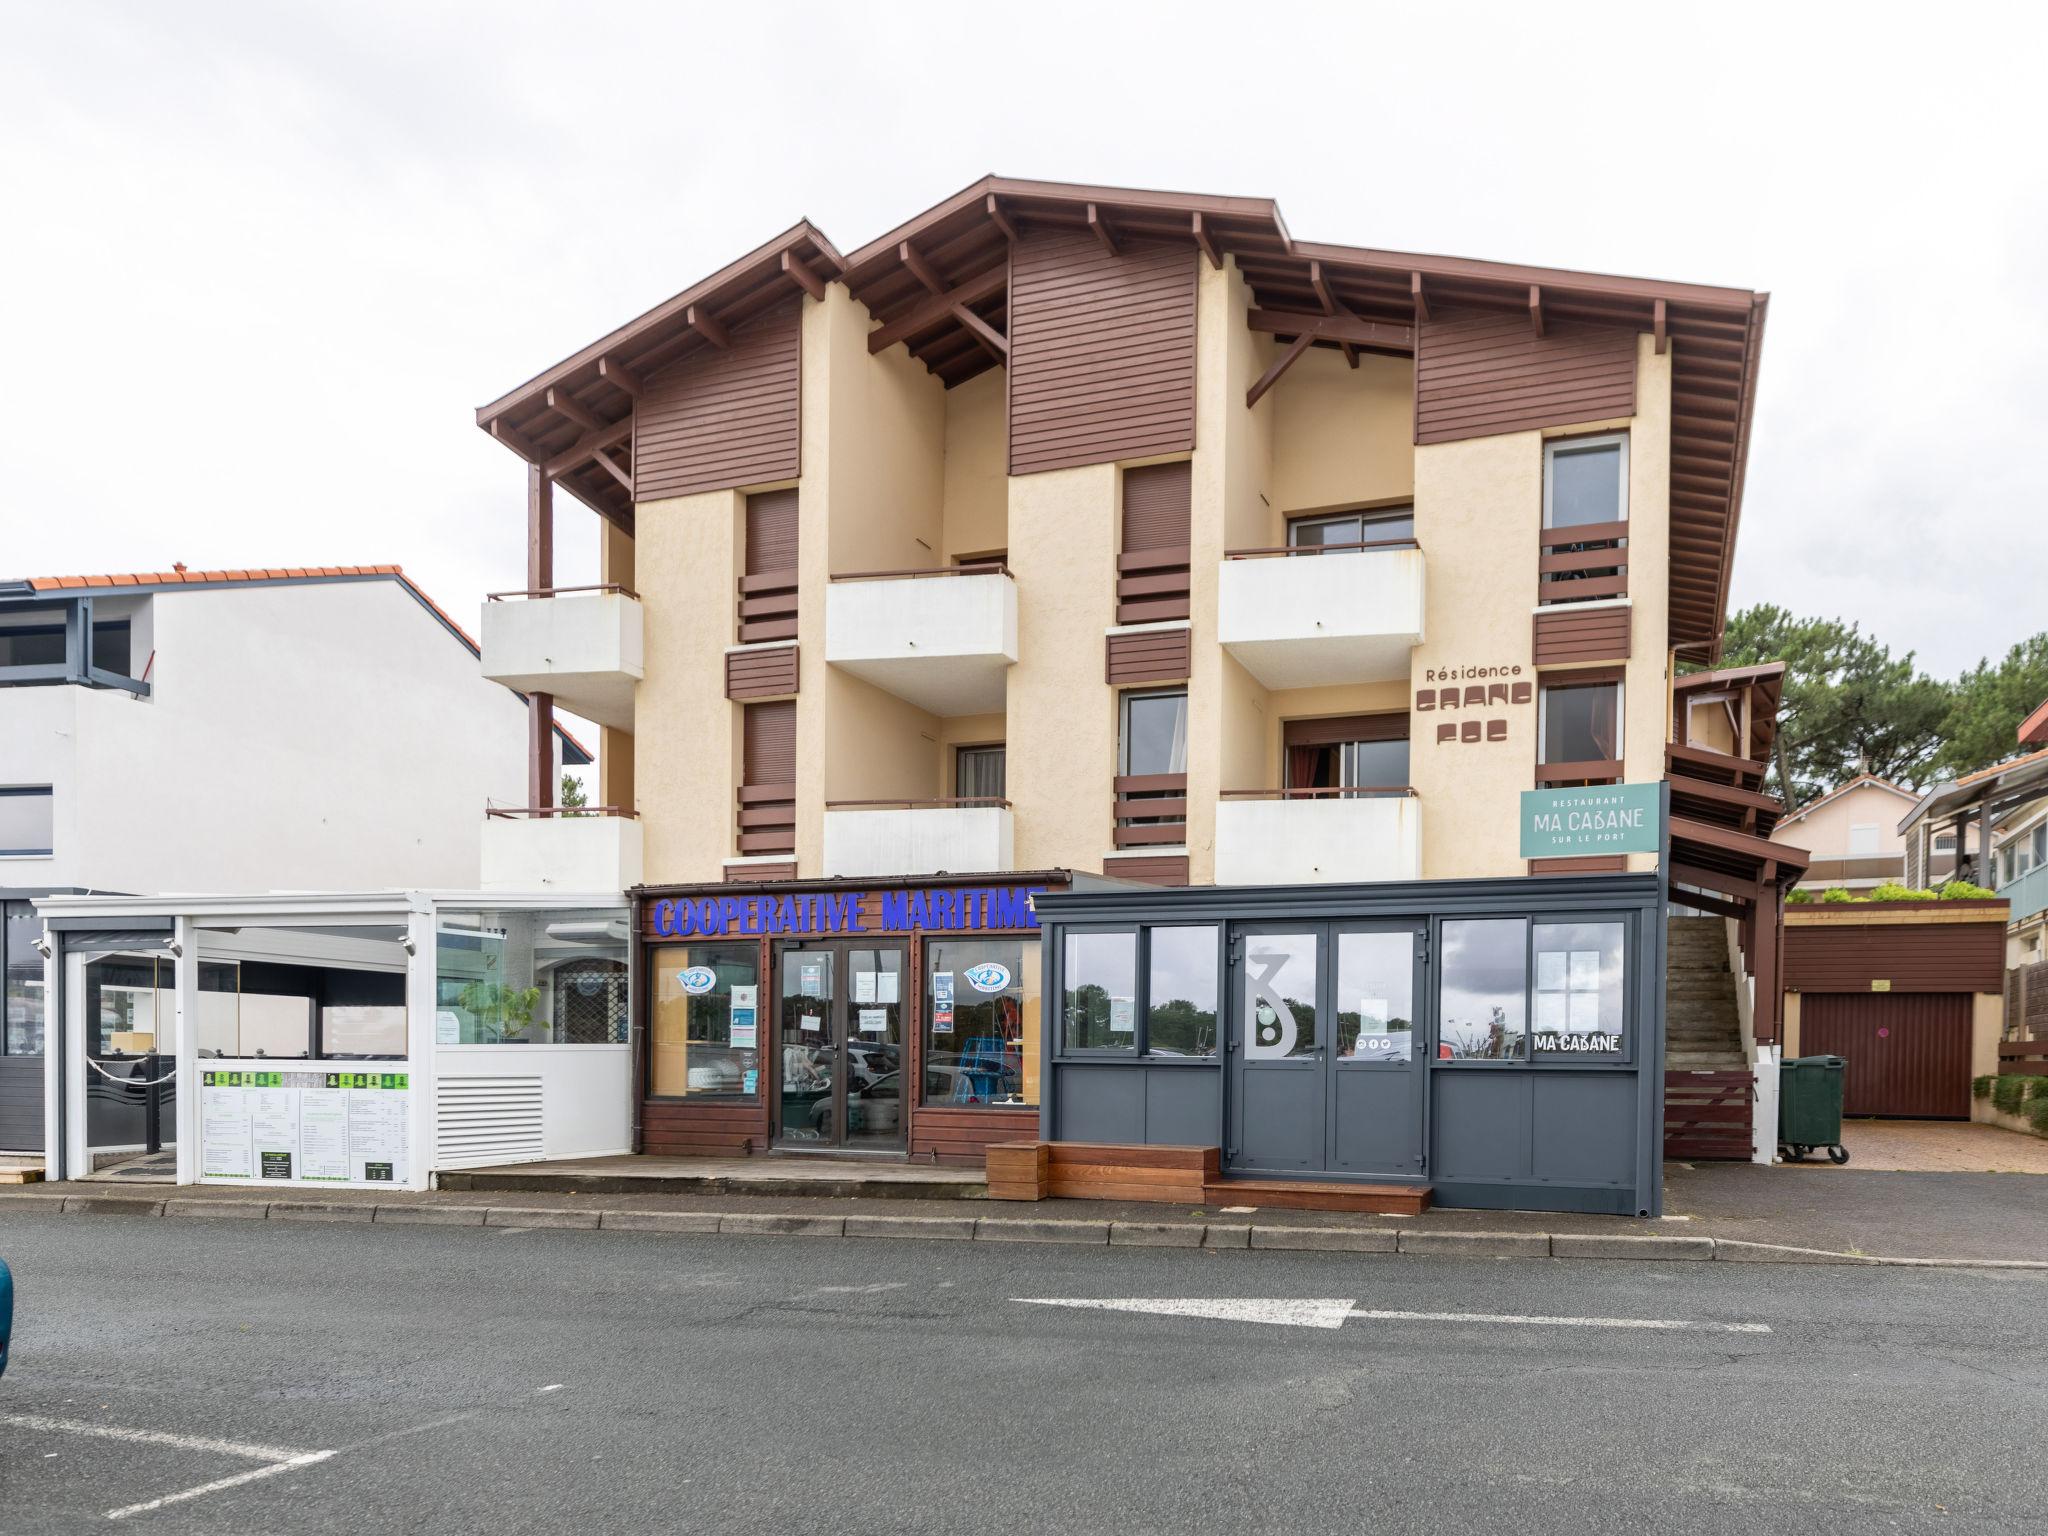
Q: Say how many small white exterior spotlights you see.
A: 3